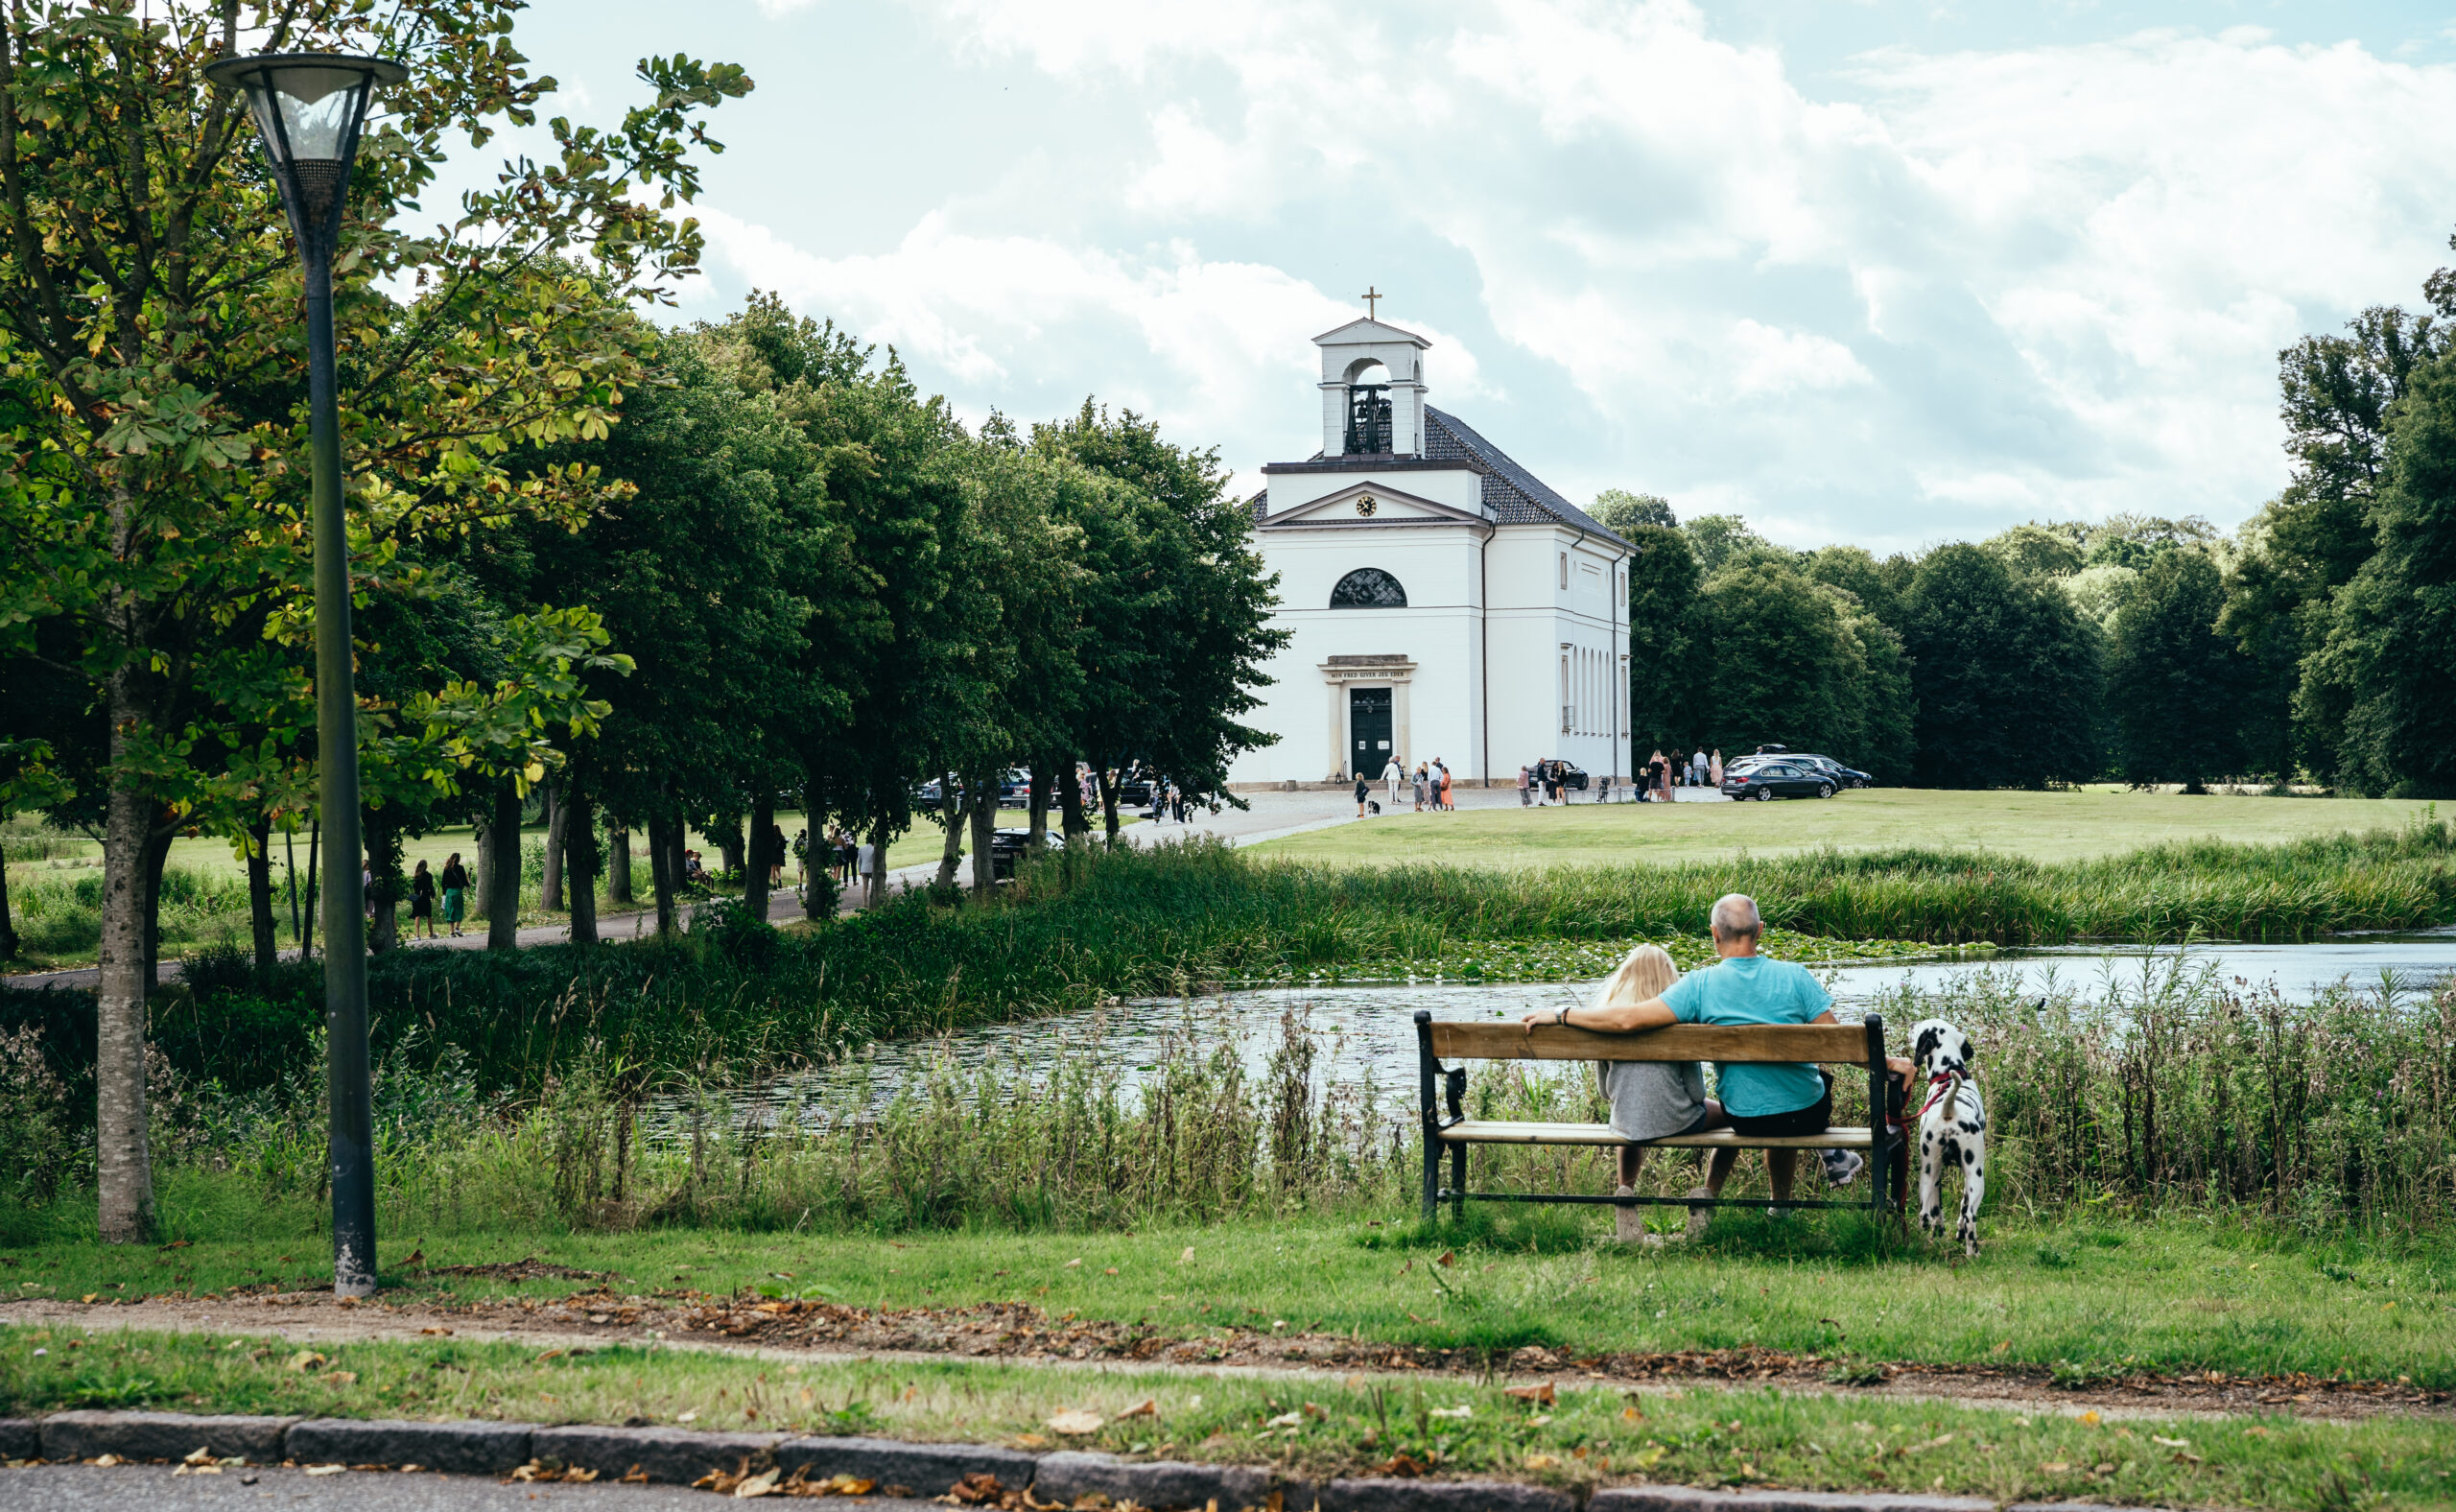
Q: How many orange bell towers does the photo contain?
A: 0